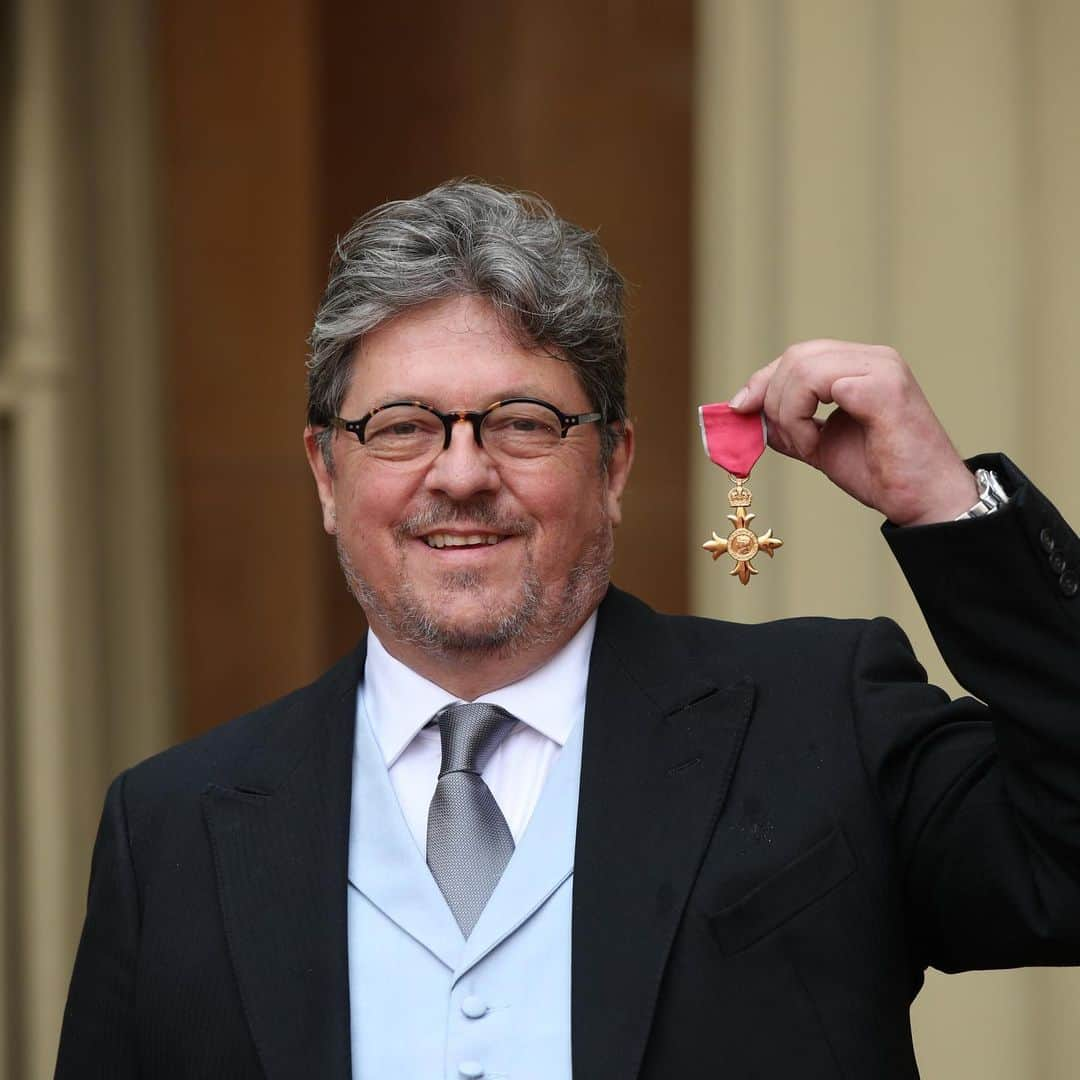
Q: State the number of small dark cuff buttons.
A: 3